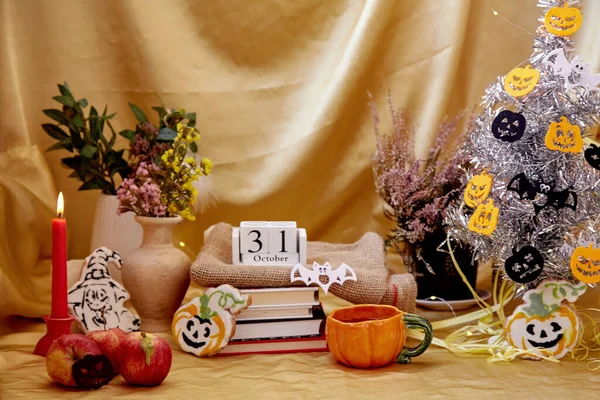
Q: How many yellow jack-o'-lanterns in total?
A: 6